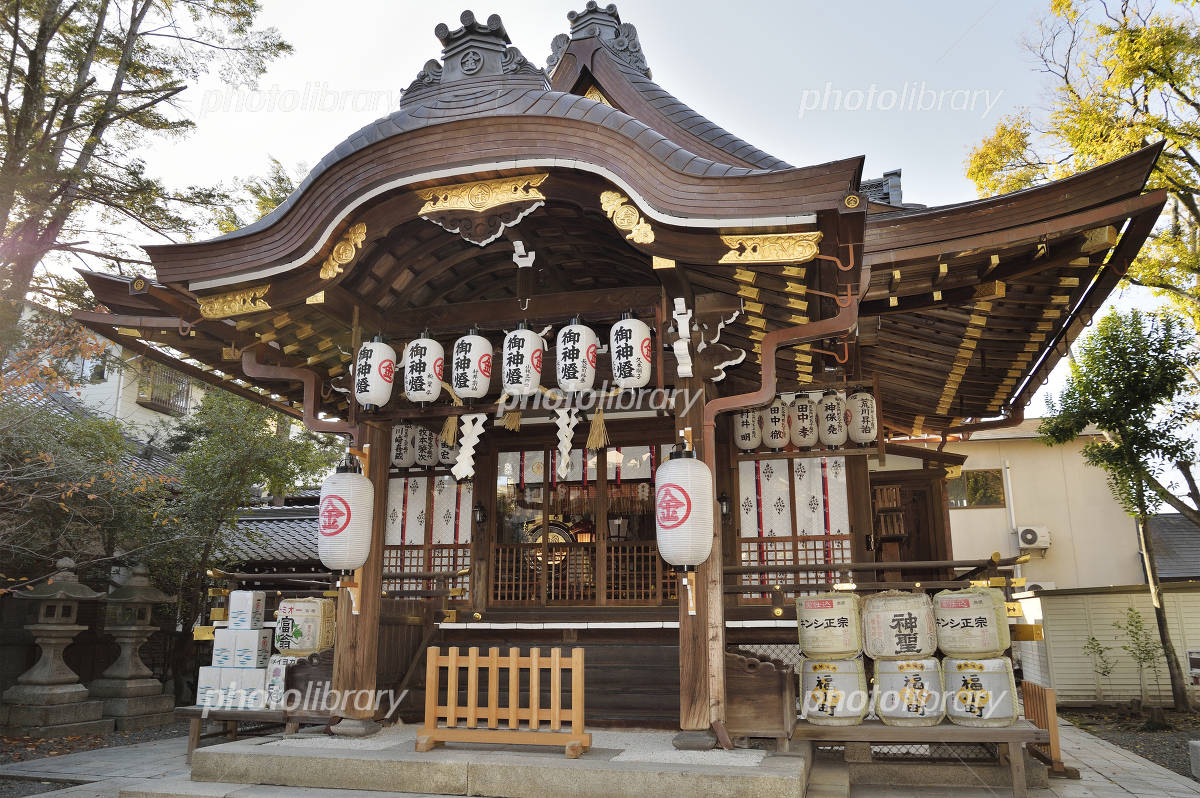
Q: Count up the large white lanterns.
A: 2